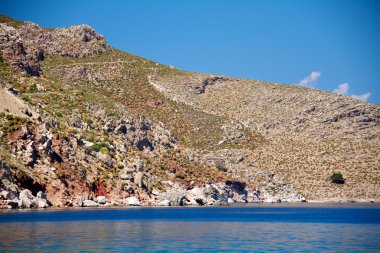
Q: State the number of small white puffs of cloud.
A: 3